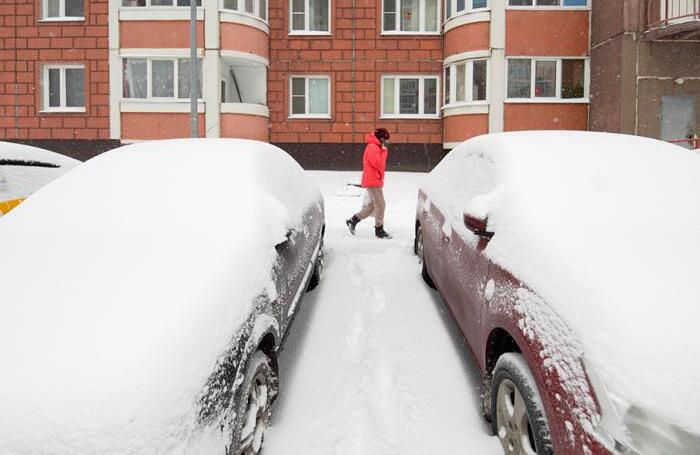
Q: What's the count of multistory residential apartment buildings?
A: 1